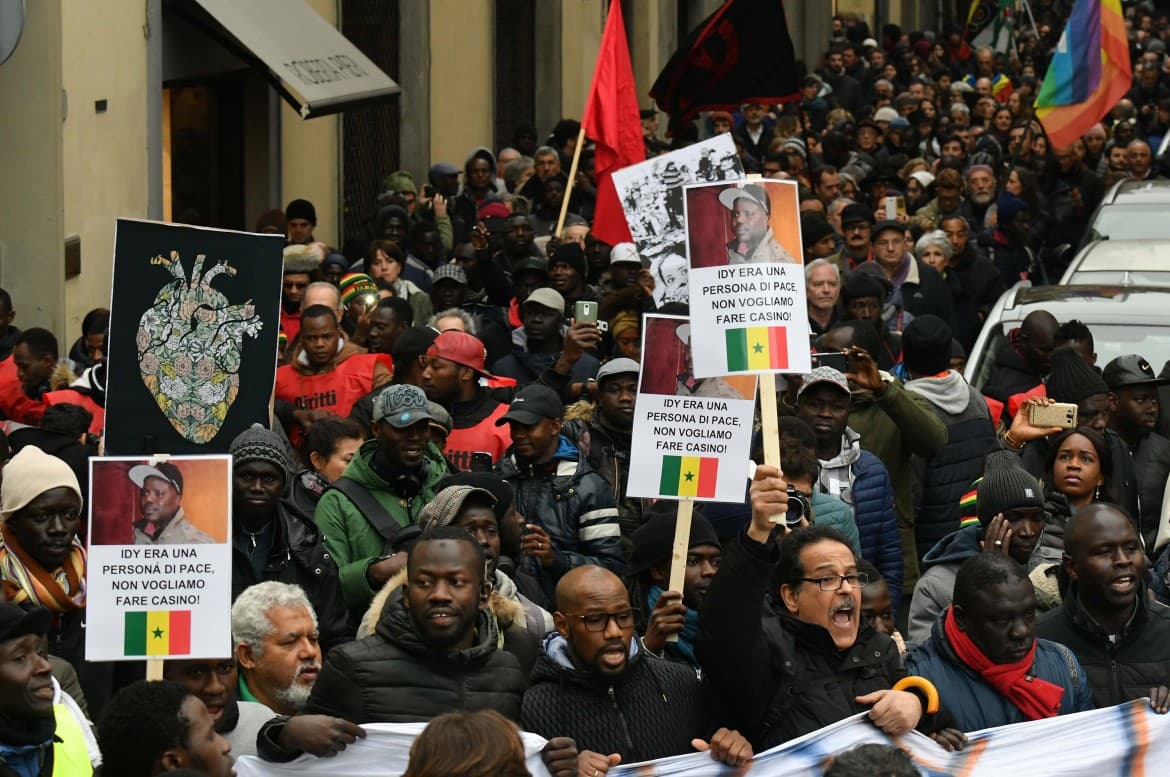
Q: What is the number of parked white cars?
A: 3